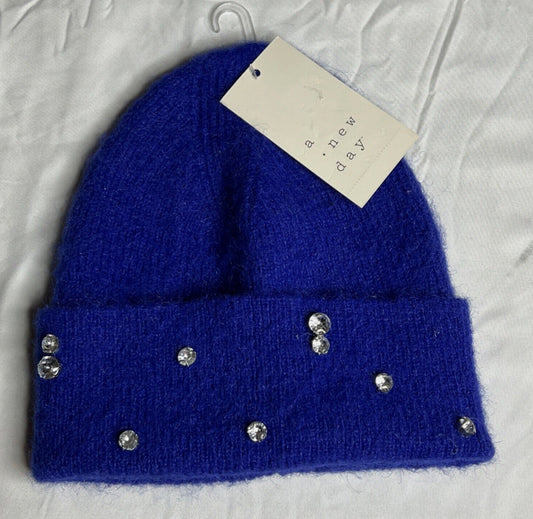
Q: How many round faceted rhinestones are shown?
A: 9